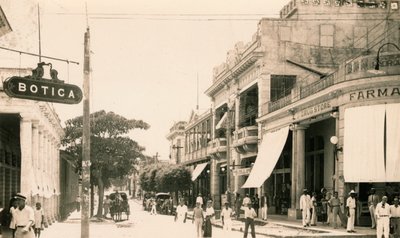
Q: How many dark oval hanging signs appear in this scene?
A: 1